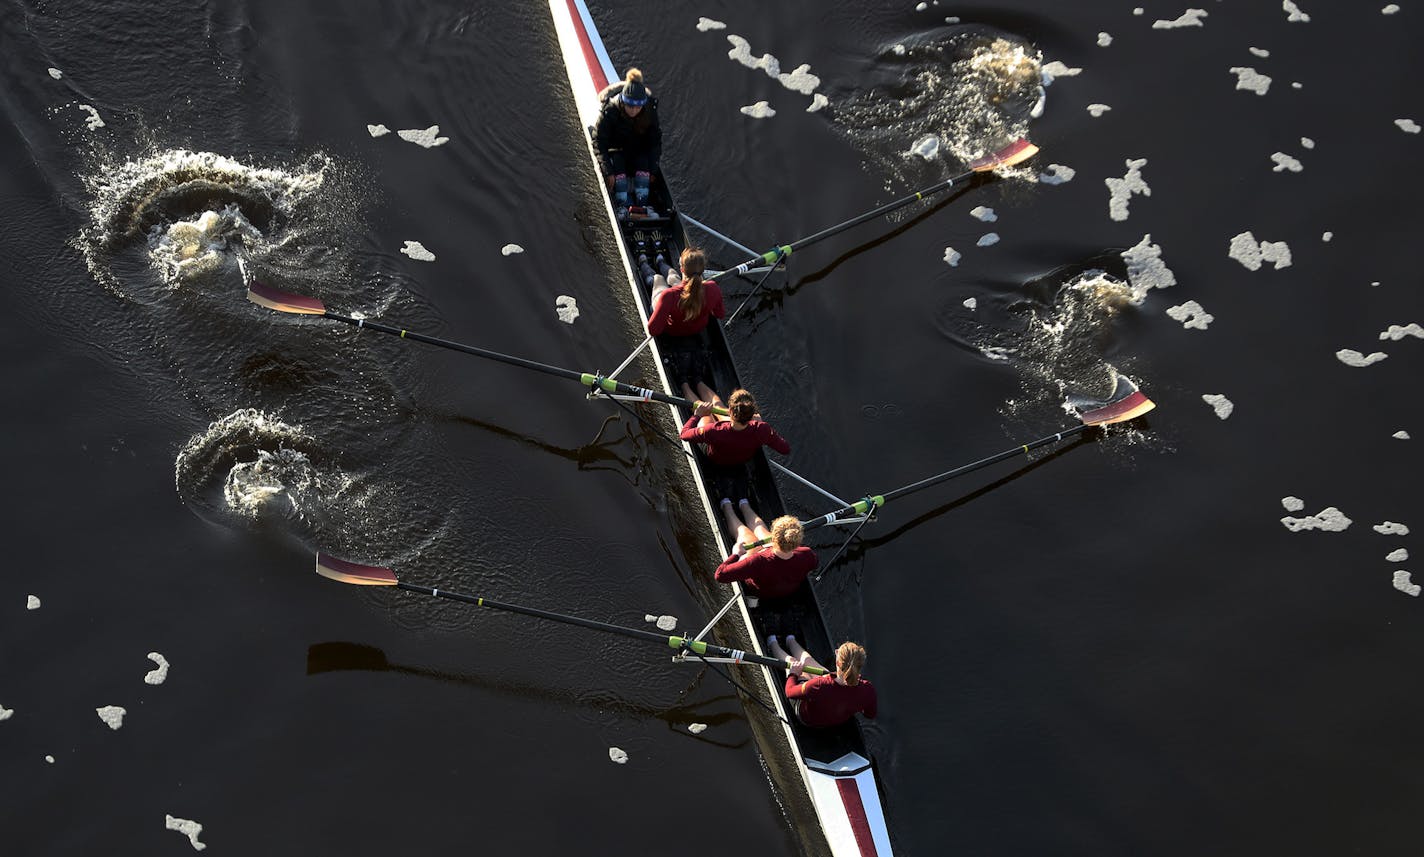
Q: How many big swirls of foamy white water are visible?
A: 4